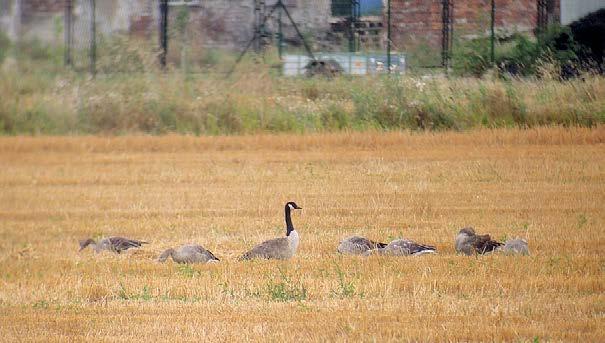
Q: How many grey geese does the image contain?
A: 6